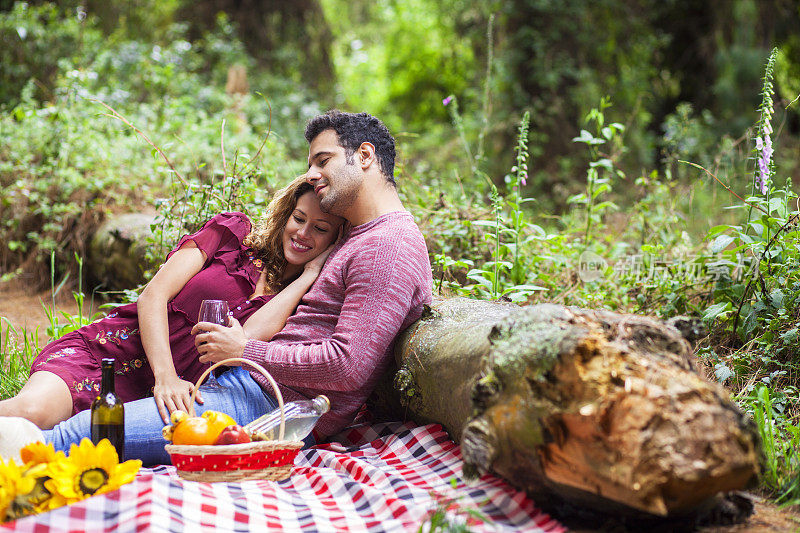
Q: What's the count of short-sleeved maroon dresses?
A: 1